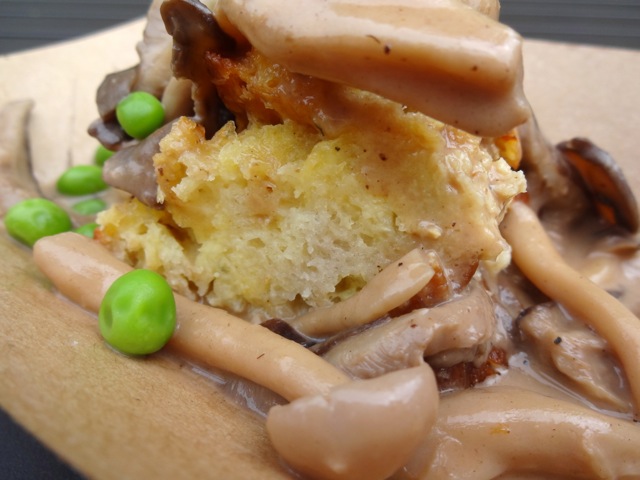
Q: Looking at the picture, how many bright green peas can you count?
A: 7